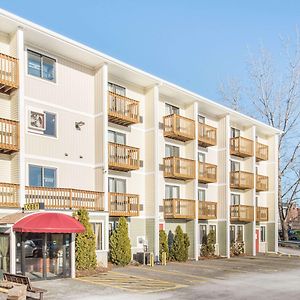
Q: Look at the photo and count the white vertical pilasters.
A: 7